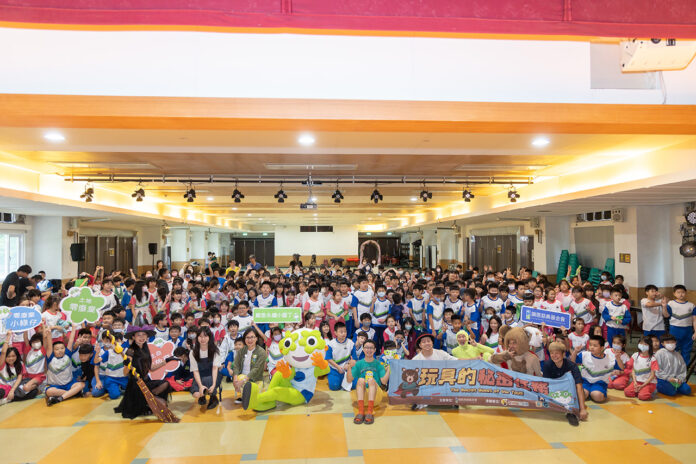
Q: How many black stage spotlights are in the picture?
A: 10